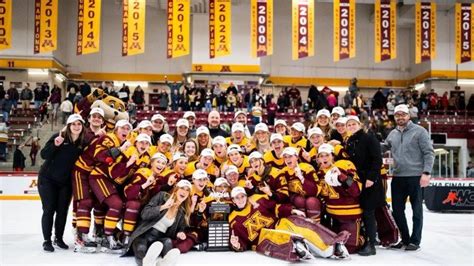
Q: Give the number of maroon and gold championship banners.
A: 12